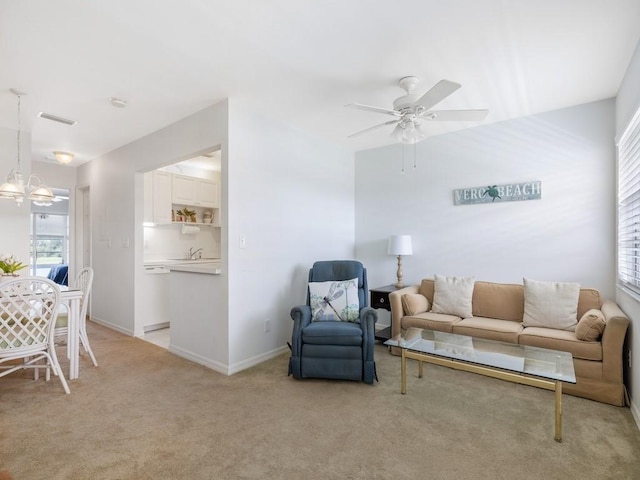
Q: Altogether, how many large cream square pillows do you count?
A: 2